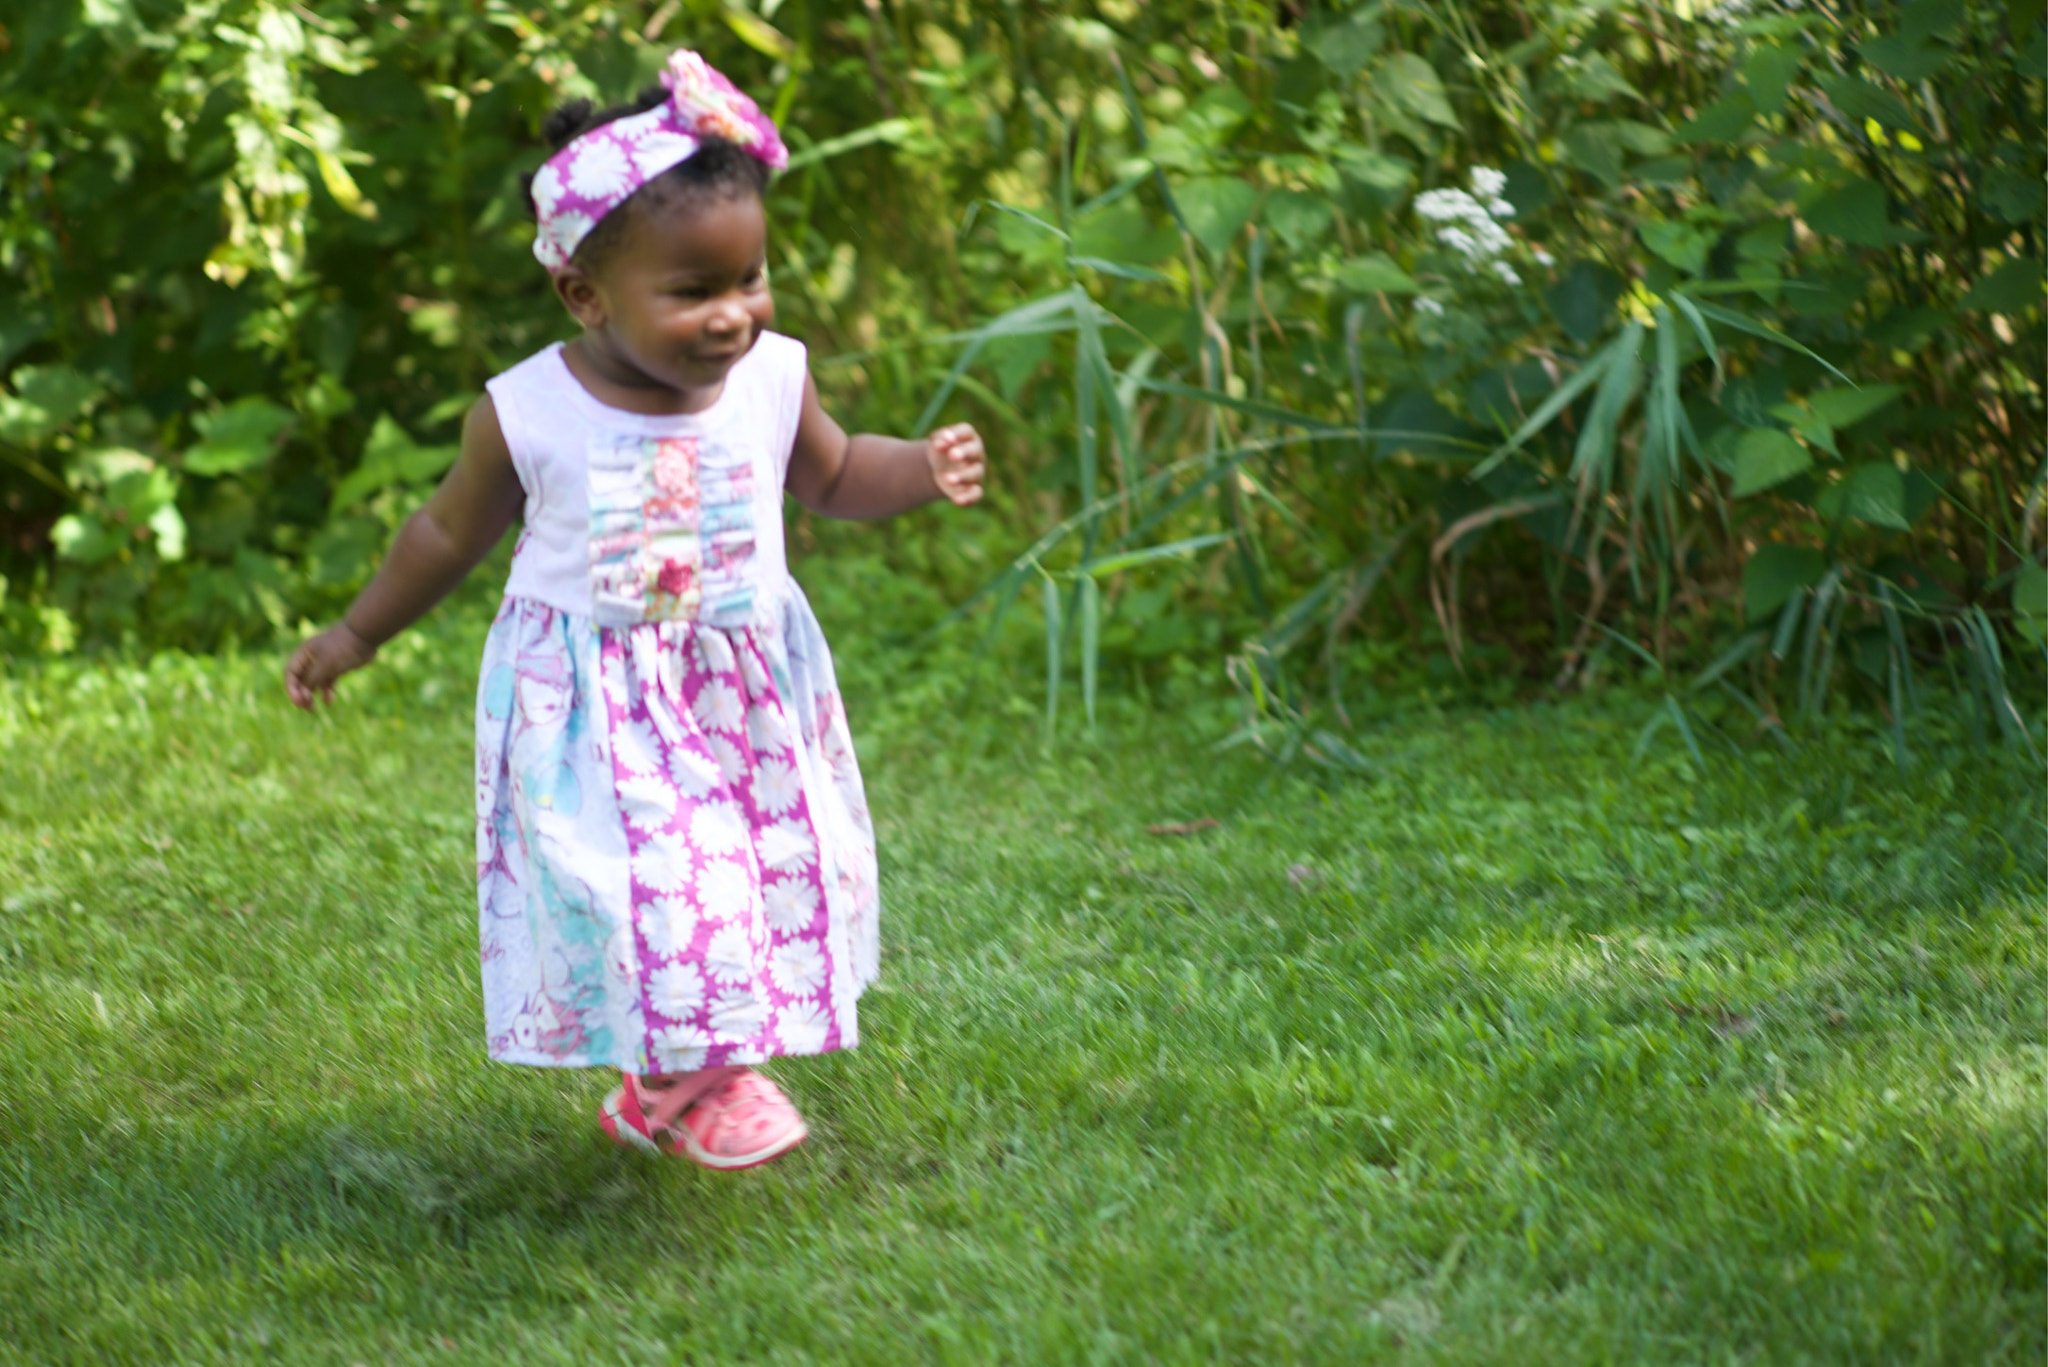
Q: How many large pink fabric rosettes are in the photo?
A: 1